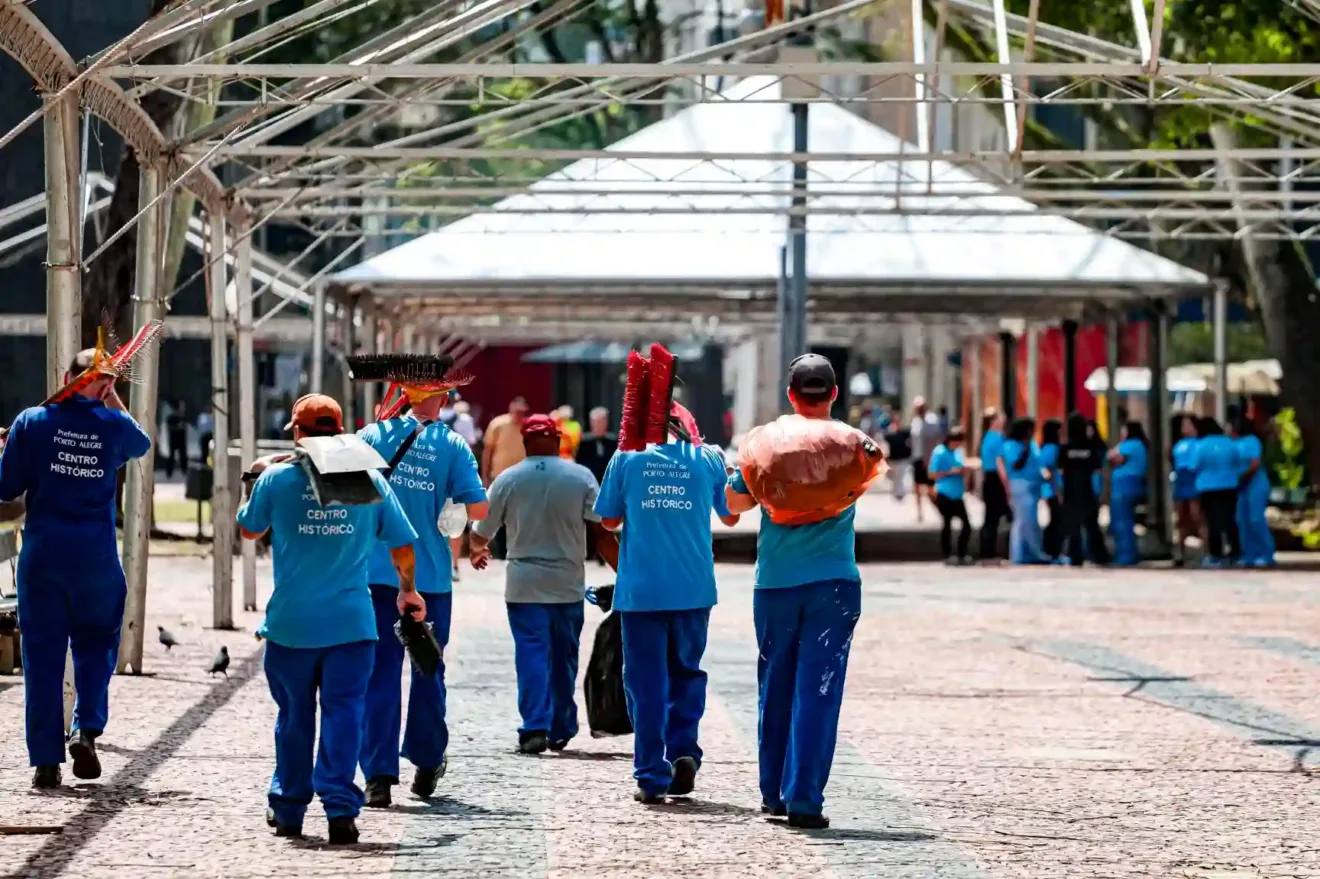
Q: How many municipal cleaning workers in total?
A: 6